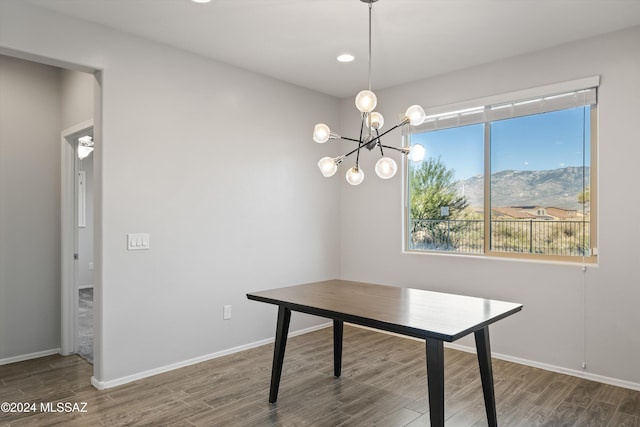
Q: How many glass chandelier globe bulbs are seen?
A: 8